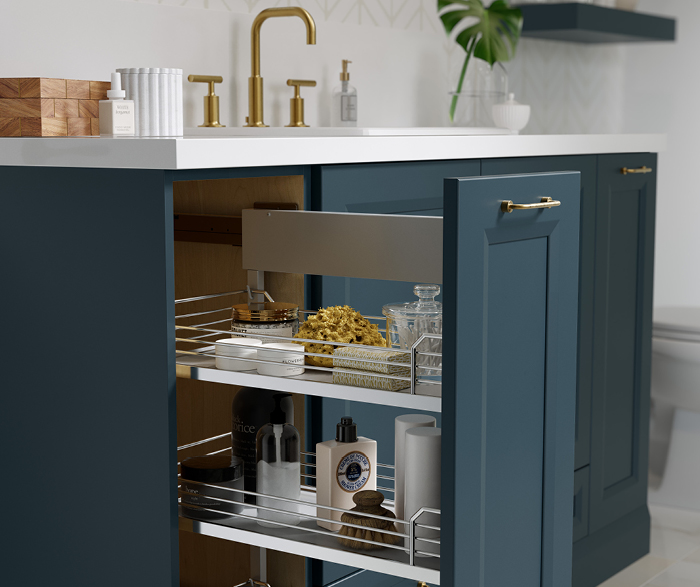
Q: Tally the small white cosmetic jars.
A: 2